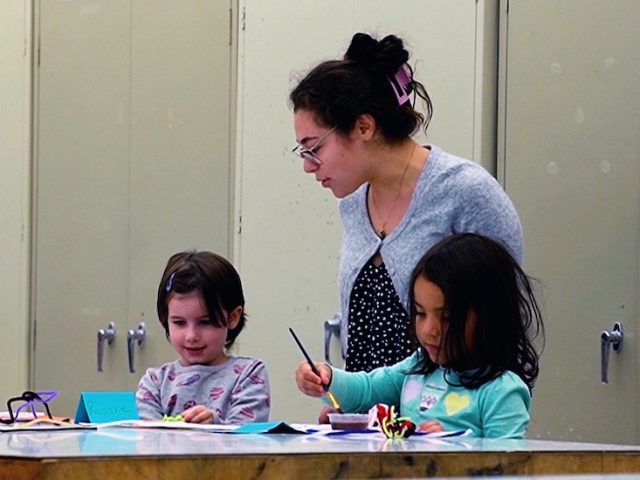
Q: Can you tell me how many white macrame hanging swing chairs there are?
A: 0